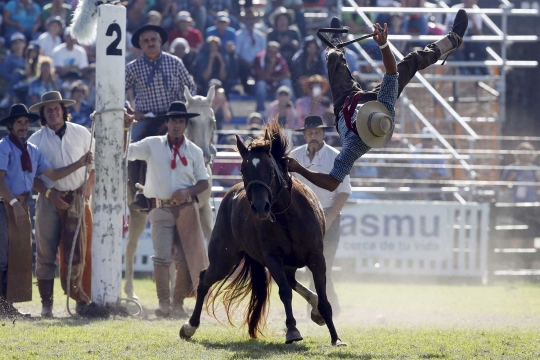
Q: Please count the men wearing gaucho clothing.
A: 6